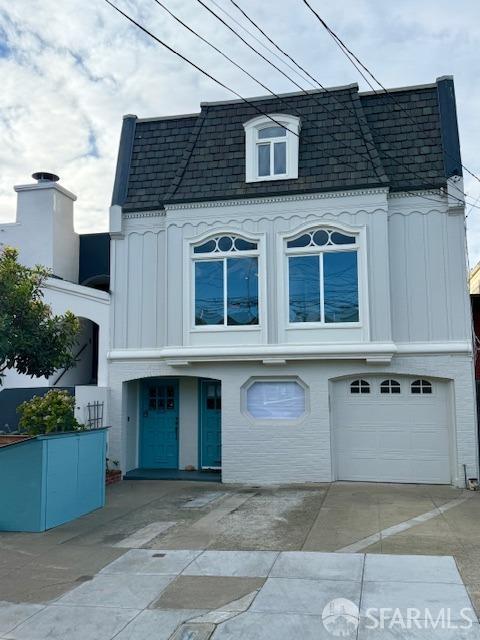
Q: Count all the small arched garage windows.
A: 3